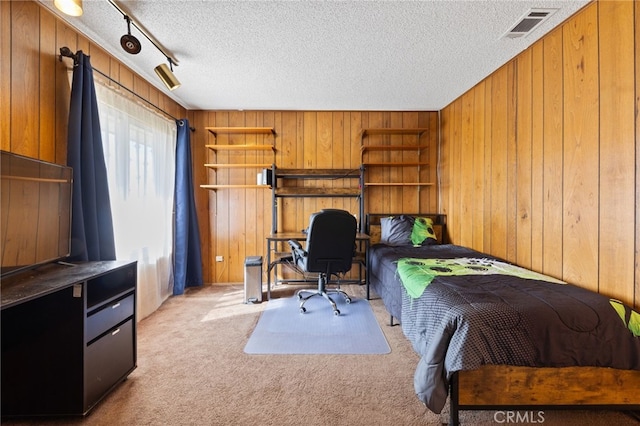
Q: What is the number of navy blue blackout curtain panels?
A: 2